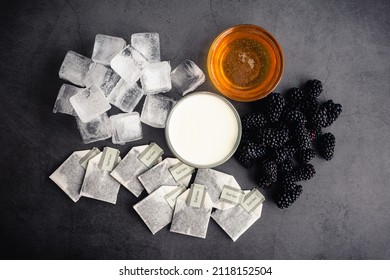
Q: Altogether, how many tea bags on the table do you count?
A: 8